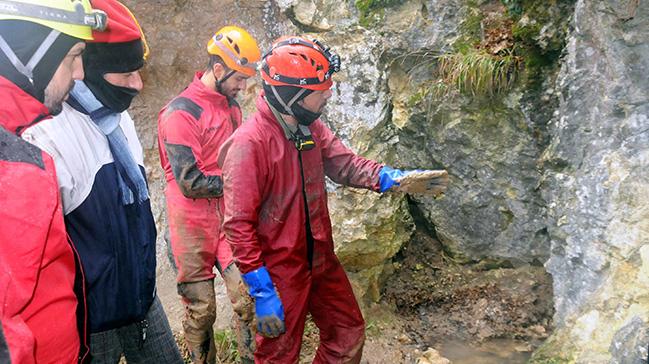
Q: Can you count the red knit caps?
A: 1